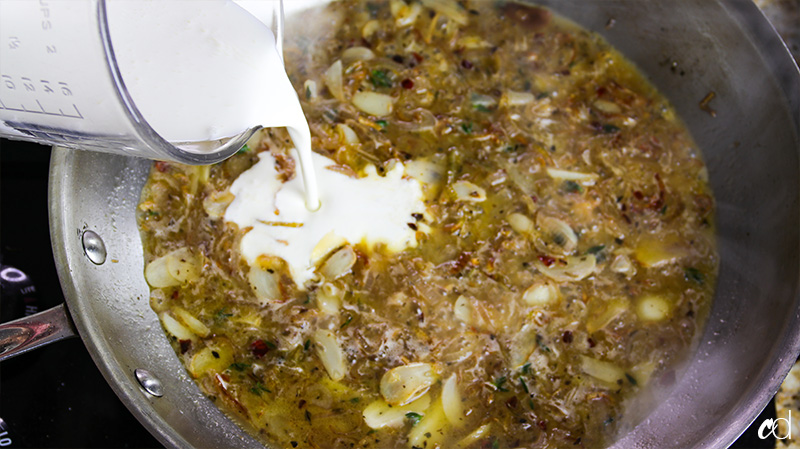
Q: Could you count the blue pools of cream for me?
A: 0